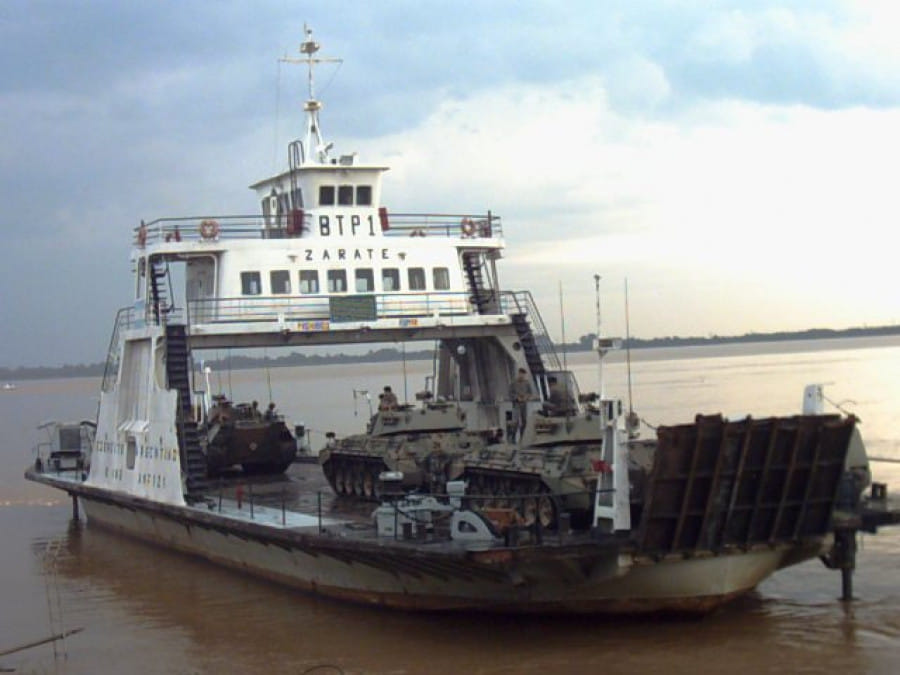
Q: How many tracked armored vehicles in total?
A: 3